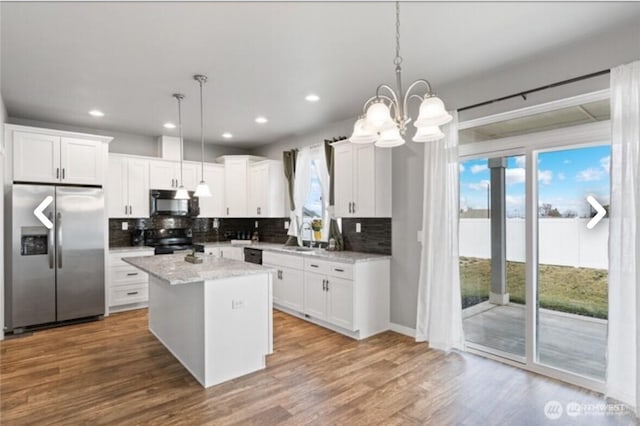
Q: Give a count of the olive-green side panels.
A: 2